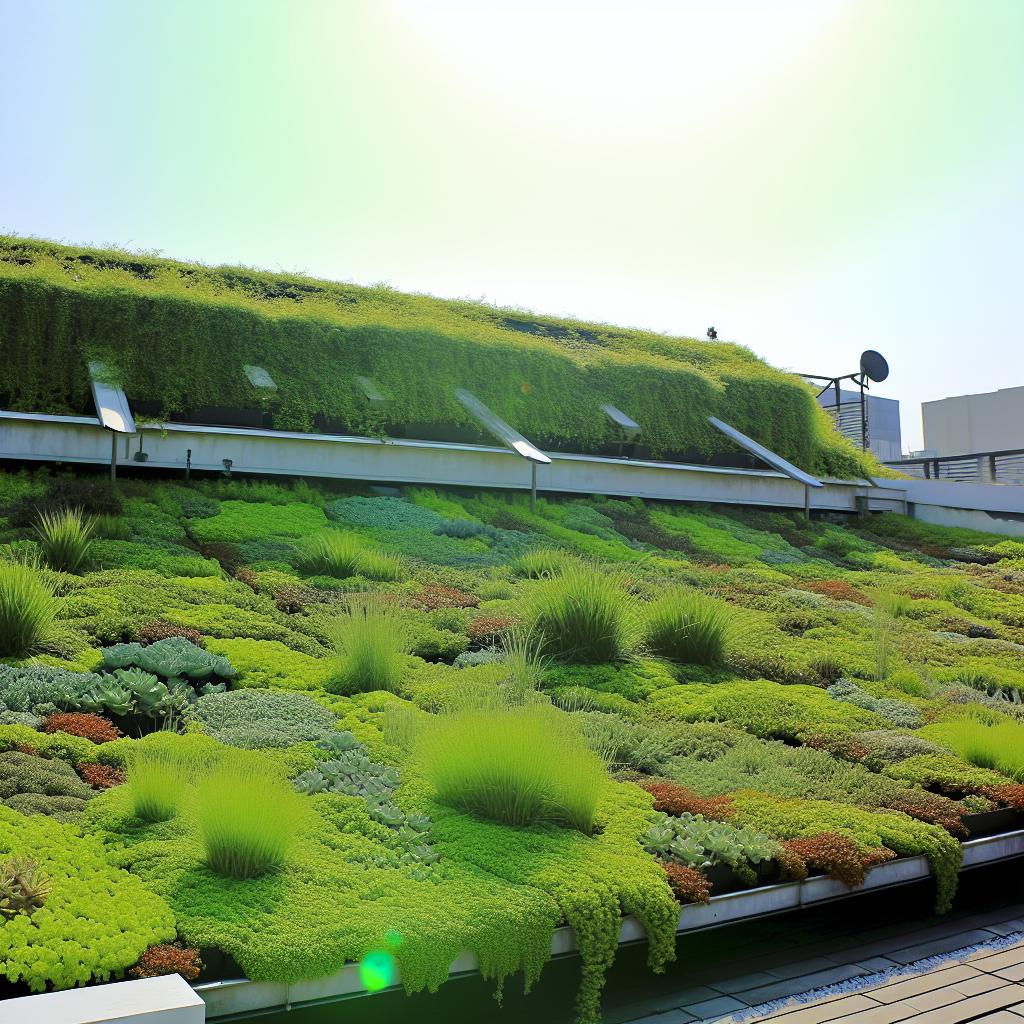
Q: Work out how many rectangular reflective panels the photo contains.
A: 6